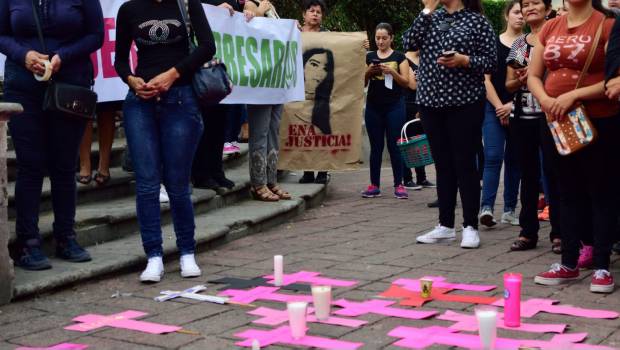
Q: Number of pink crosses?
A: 12